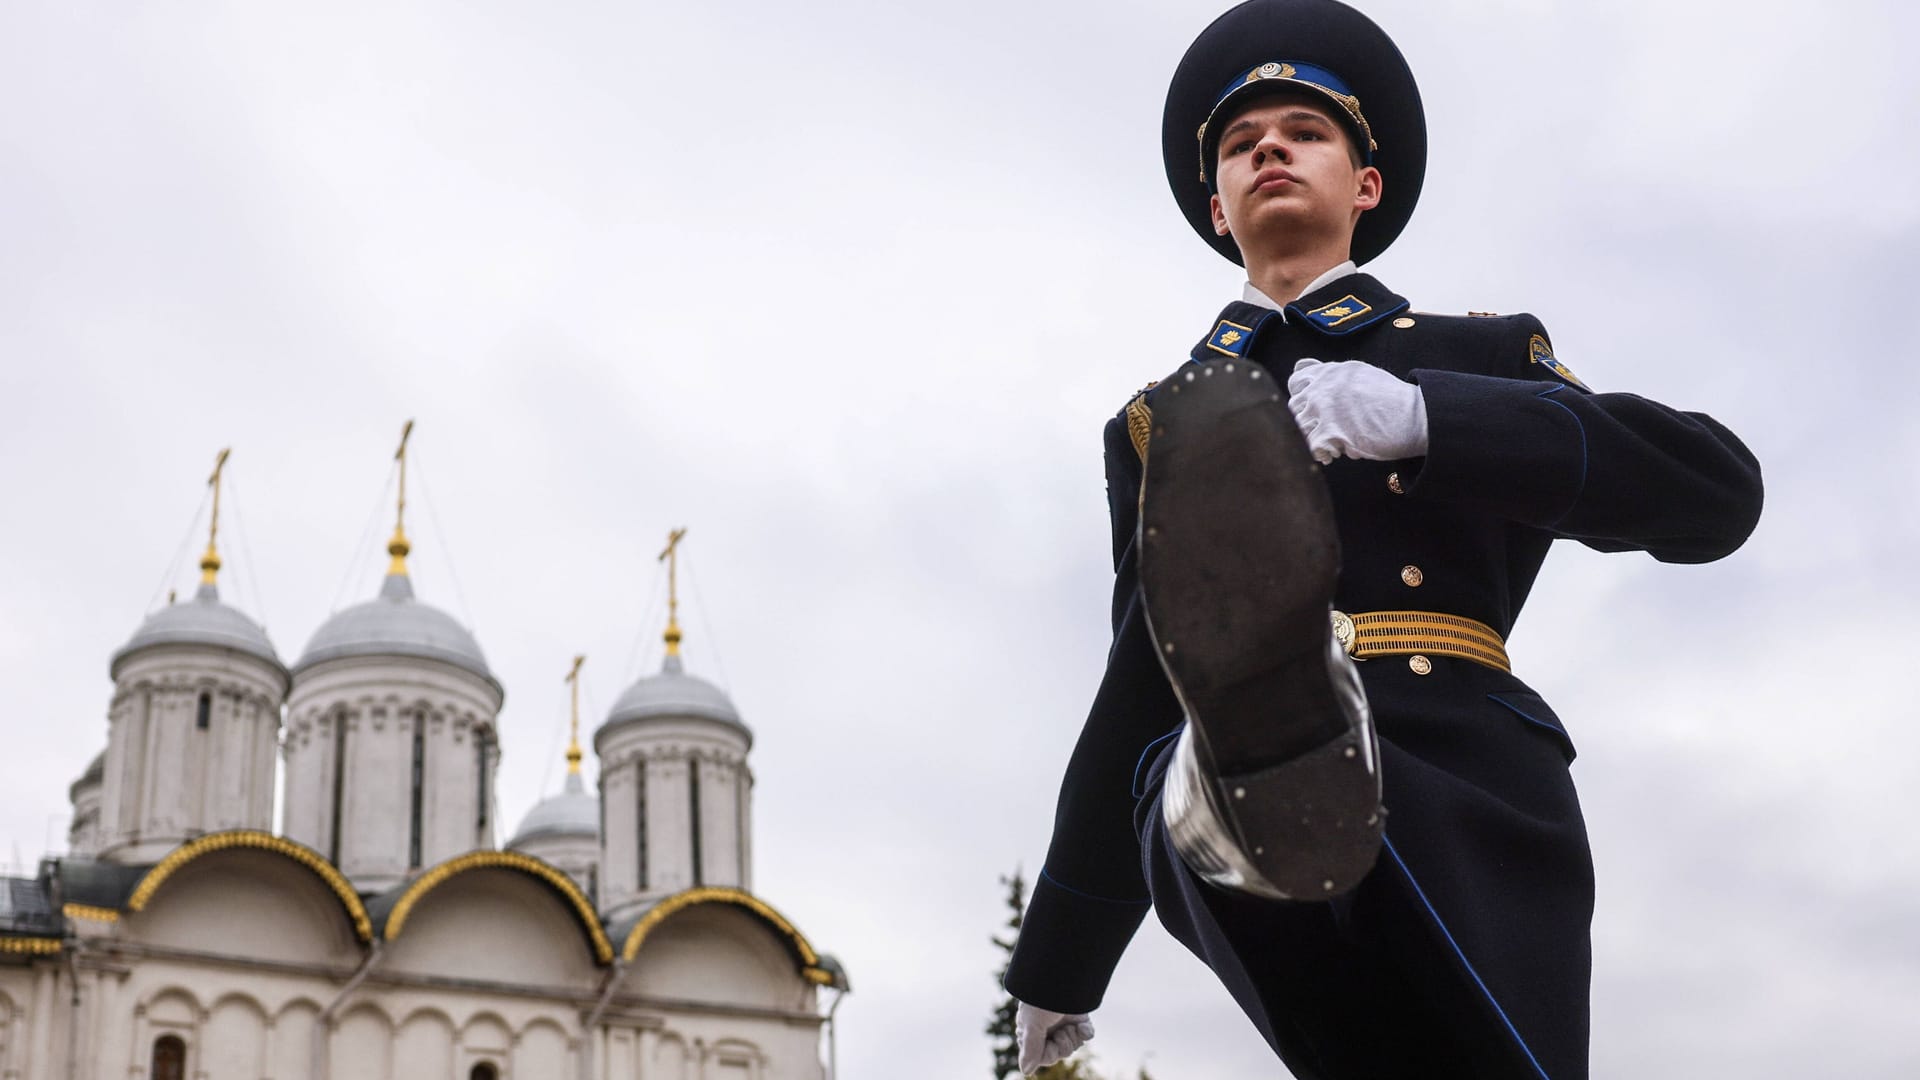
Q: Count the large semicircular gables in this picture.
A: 3